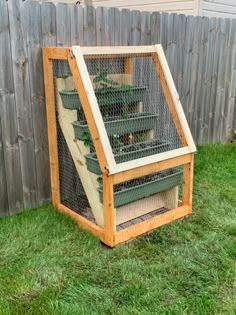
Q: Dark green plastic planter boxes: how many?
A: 4